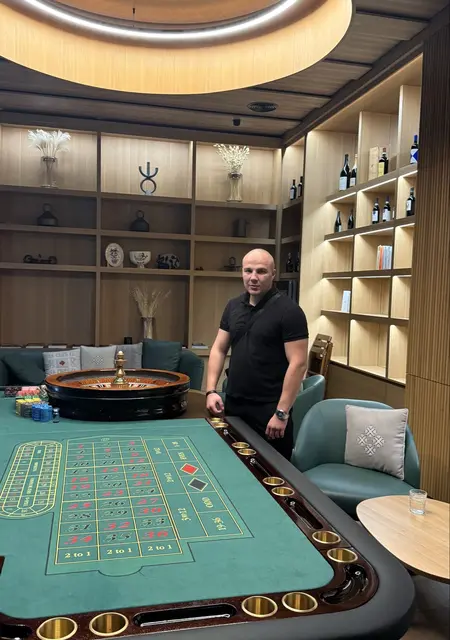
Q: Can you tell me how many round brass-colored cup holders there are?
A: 12